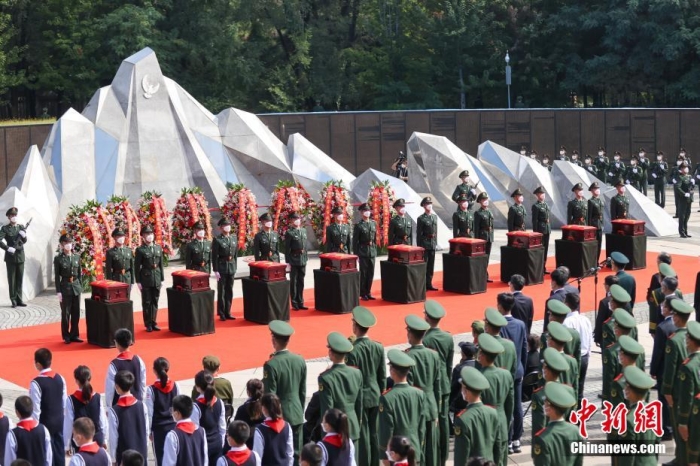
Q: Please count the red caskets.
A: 9